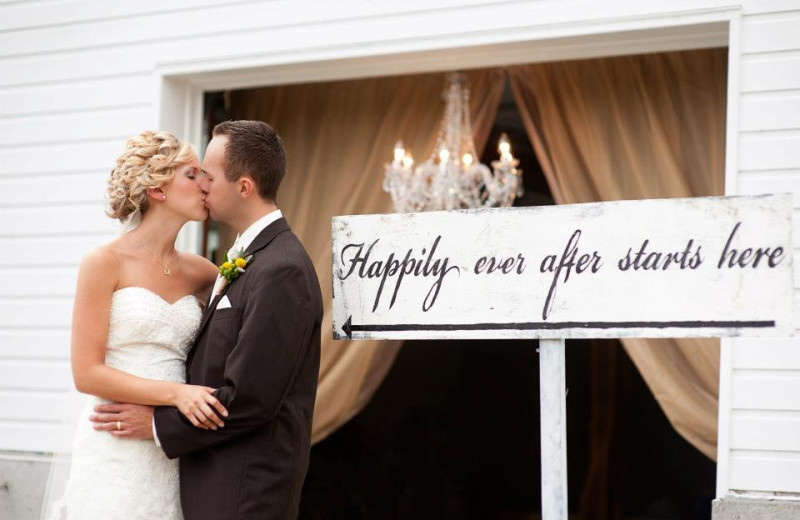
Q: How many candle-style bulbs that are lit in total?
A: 6